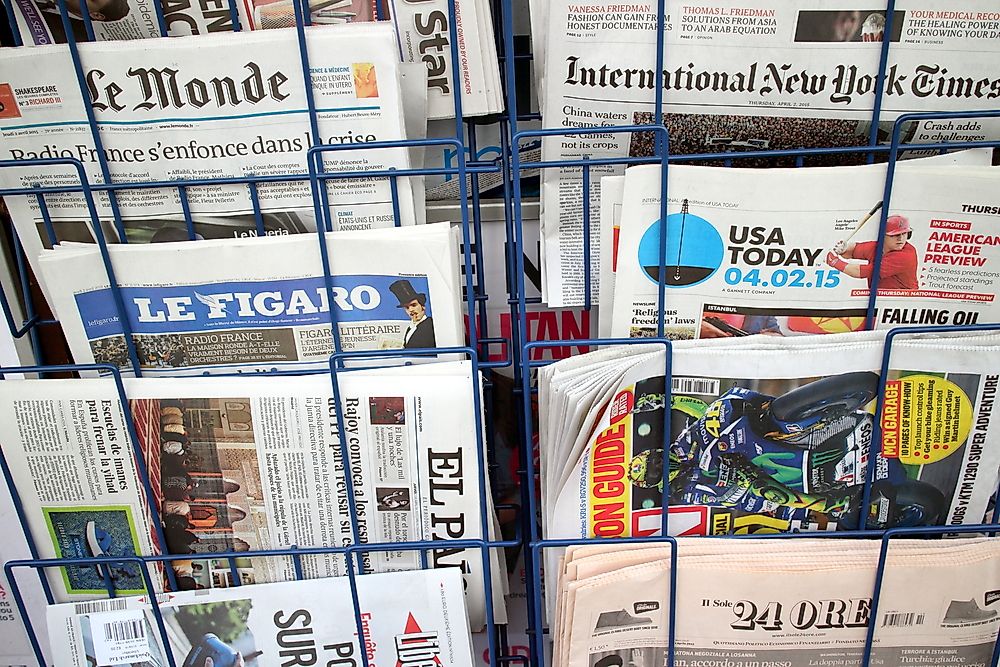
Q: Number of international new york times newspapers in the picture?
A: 1